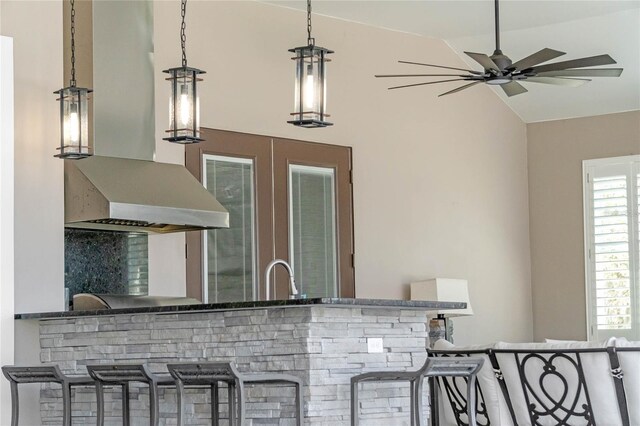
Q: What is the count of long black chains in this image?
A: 3